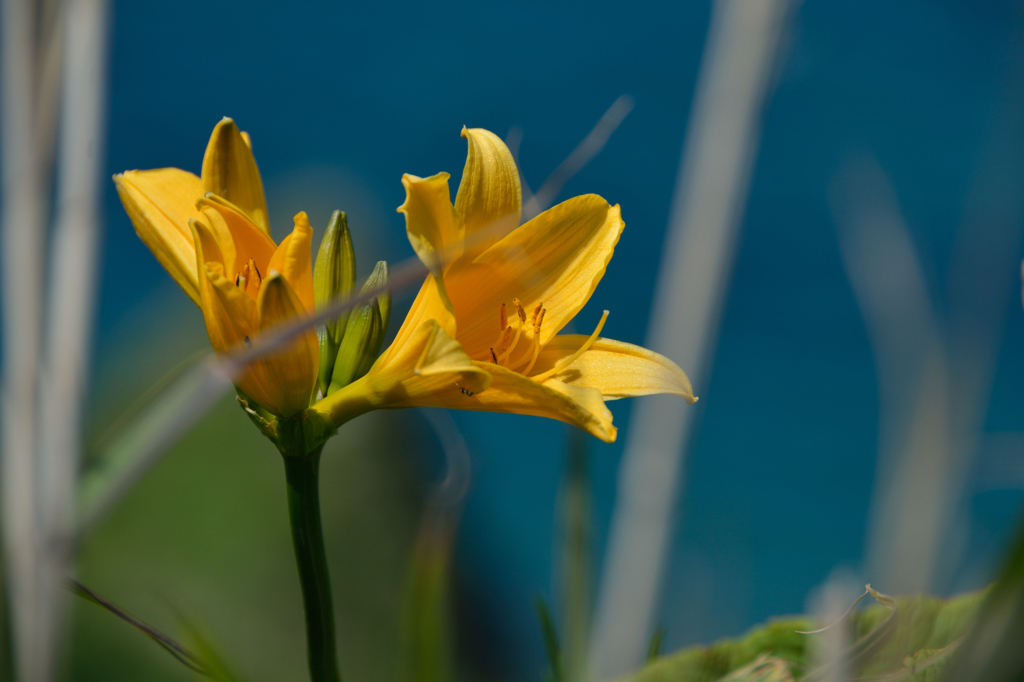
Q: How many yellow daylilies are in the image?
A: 2